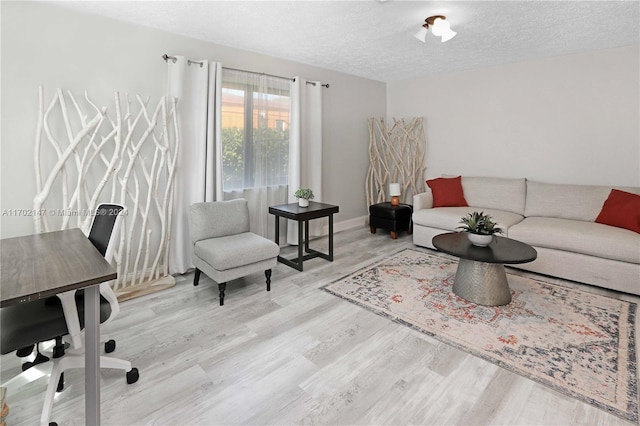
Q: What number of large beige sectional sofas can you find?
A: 1